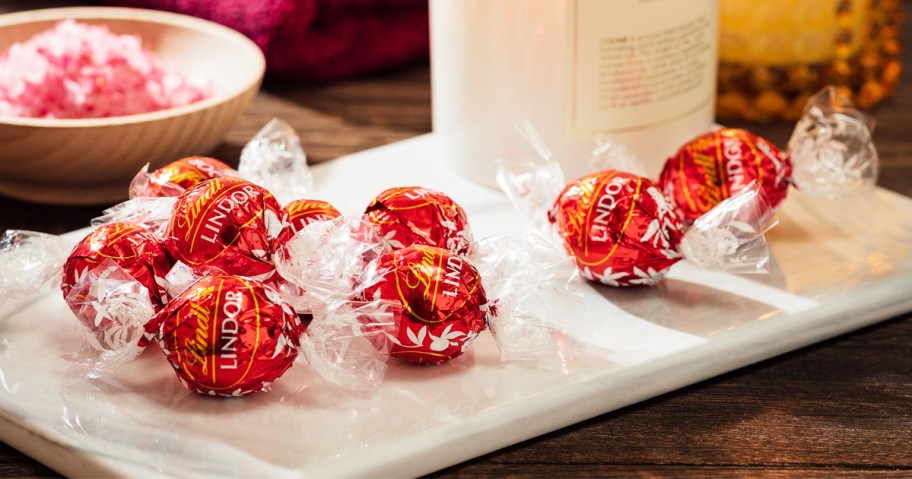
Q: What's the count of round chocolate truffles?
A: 9